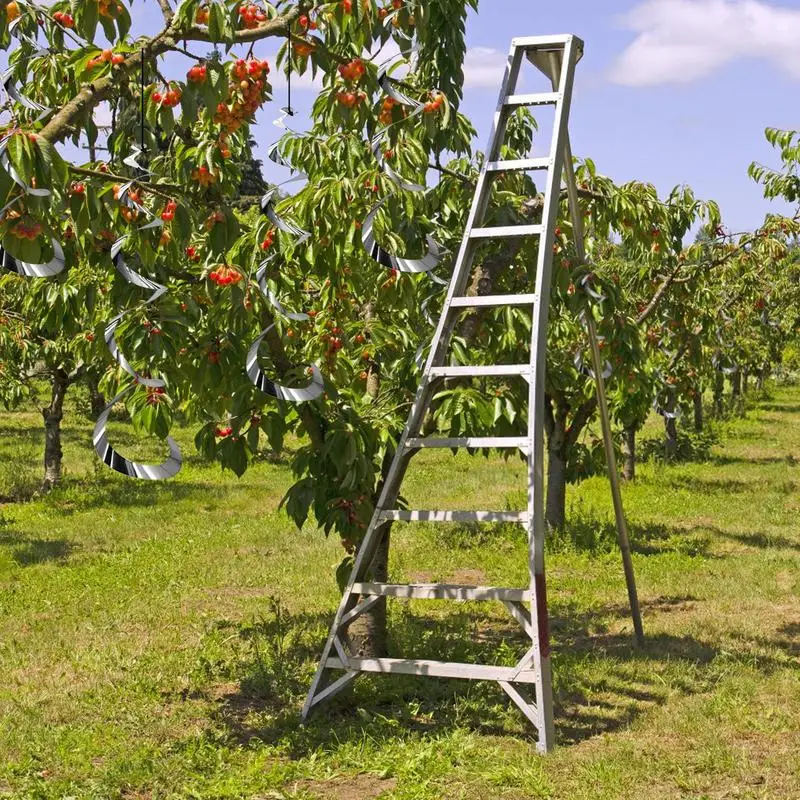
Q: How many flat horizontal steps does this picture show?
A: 9